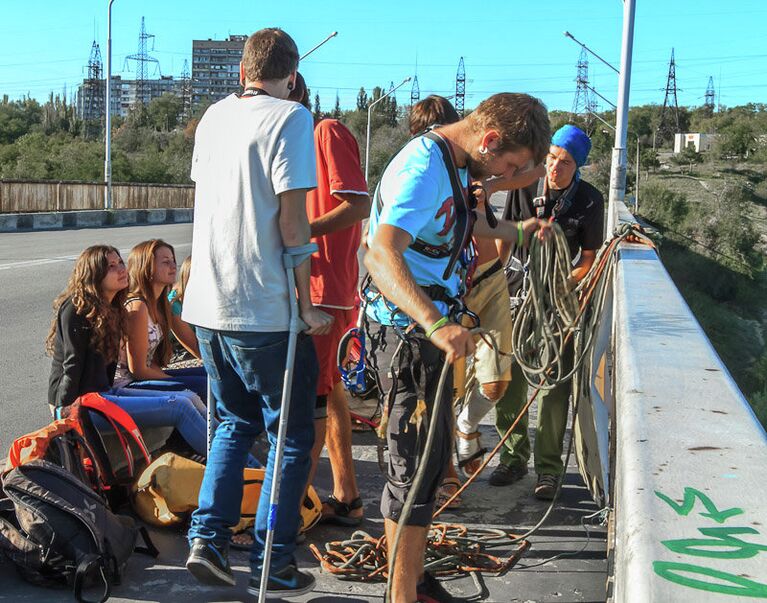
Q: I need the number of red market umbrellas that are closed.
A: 0